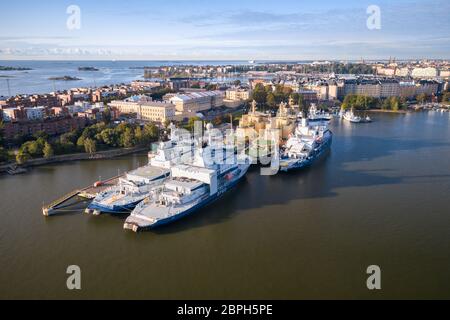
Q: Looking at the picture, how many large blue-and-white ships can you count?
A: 3